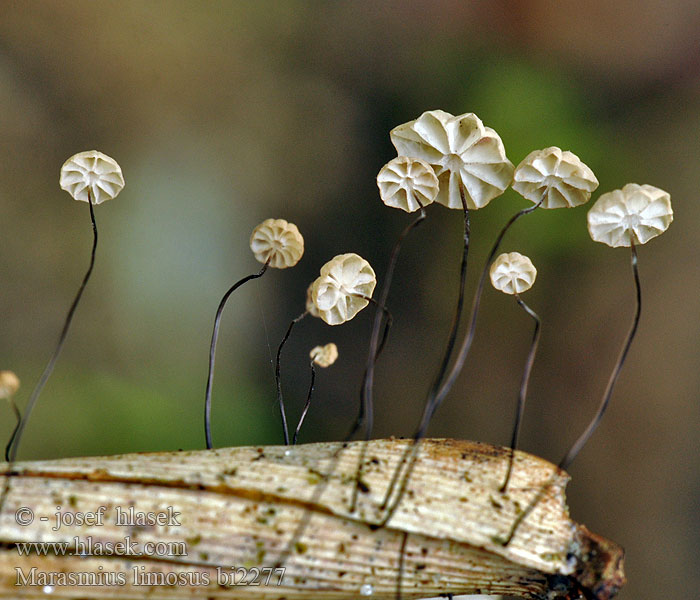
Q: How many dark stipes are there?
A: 11